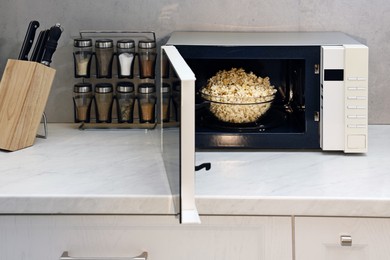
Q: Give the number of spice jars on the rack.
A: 8